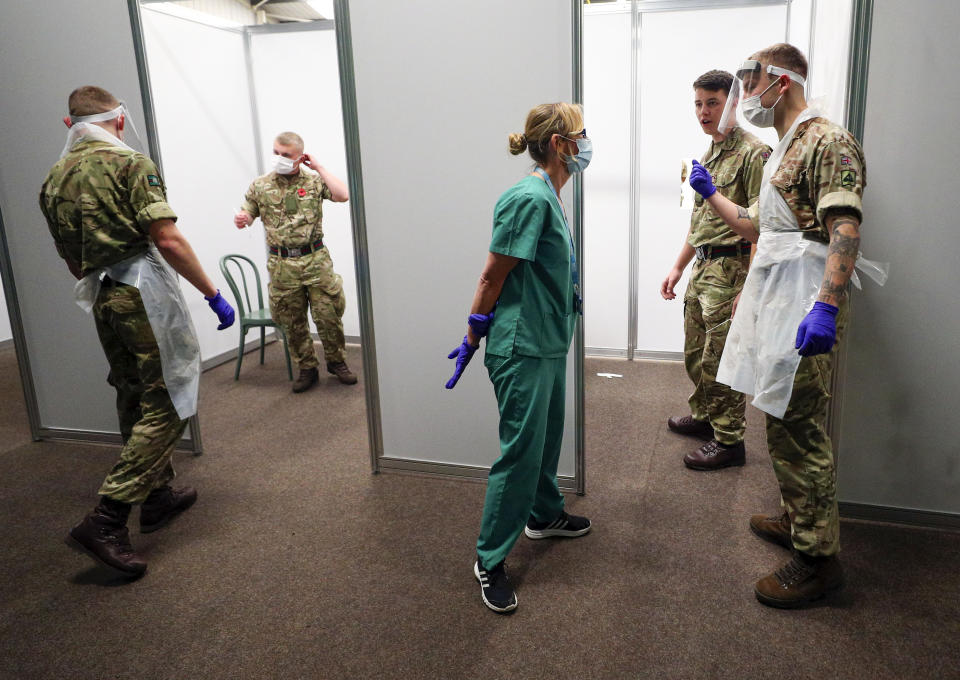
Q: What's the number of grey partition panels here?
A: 3